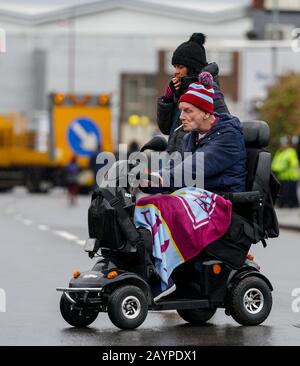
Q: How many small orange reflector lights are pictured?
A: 4